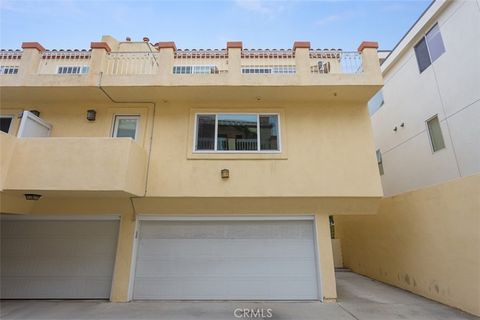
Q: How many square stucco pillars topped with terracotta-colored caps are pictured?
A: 6